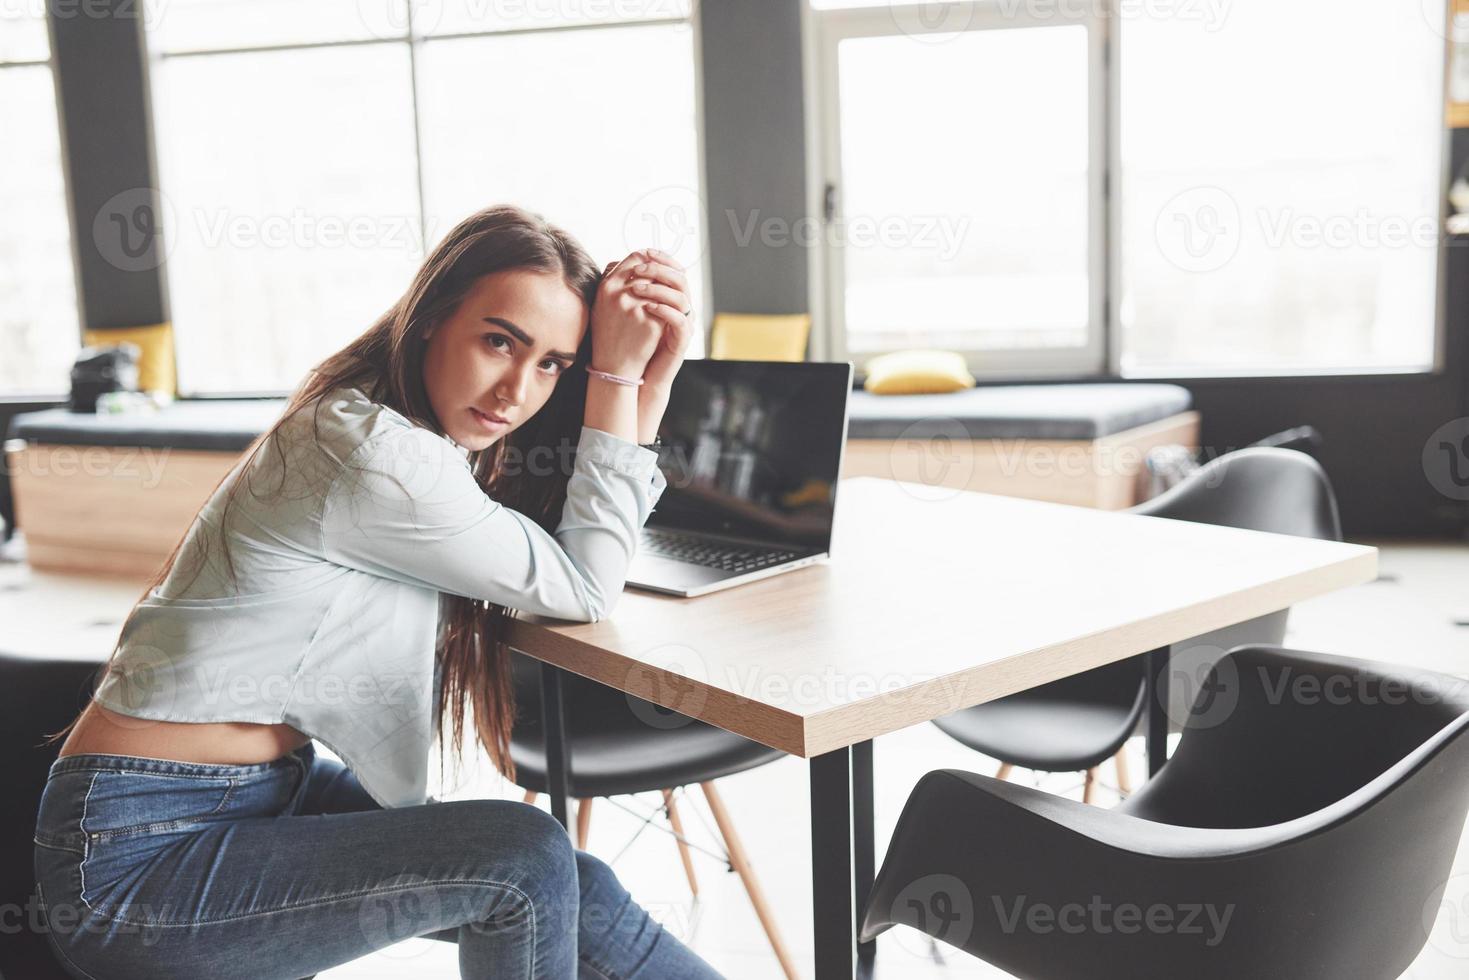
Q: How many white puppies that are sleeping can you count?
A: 0